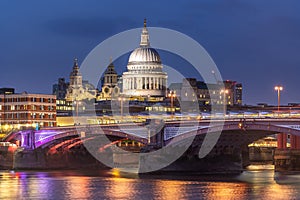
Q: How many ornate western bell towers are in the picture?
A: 2